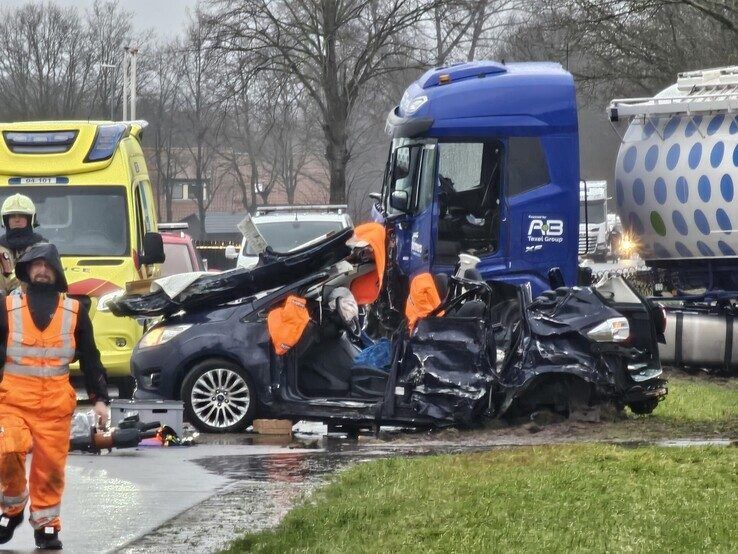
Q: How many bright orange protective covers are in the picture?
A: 3